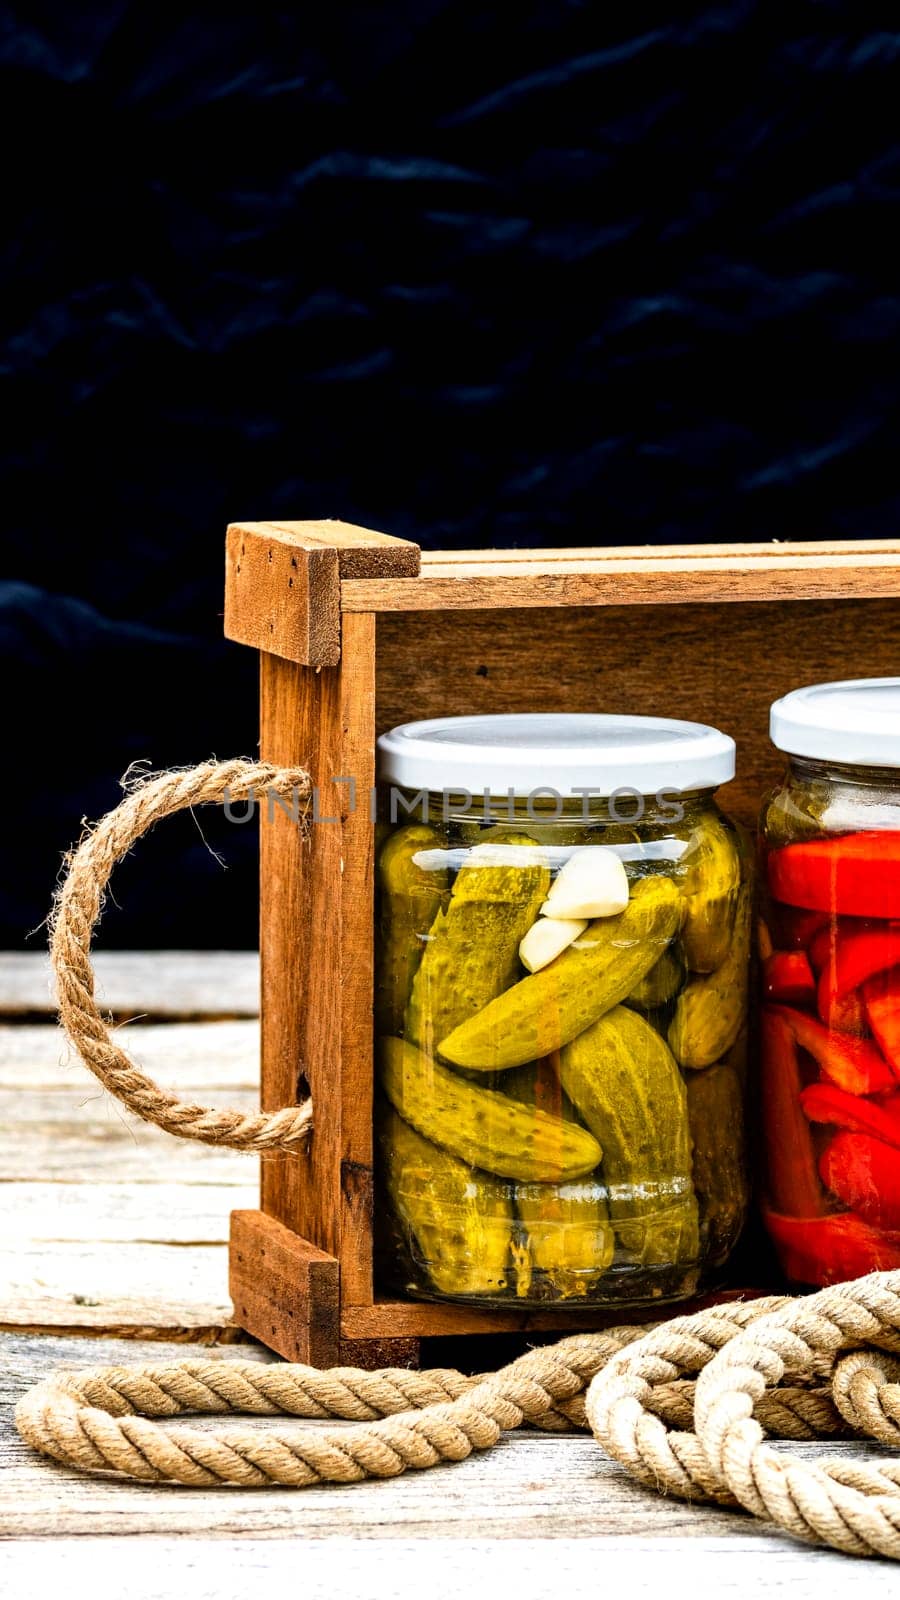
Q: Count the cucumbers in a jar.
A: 11